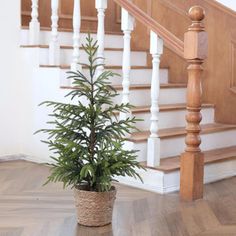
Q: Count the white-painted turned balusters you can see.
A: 6